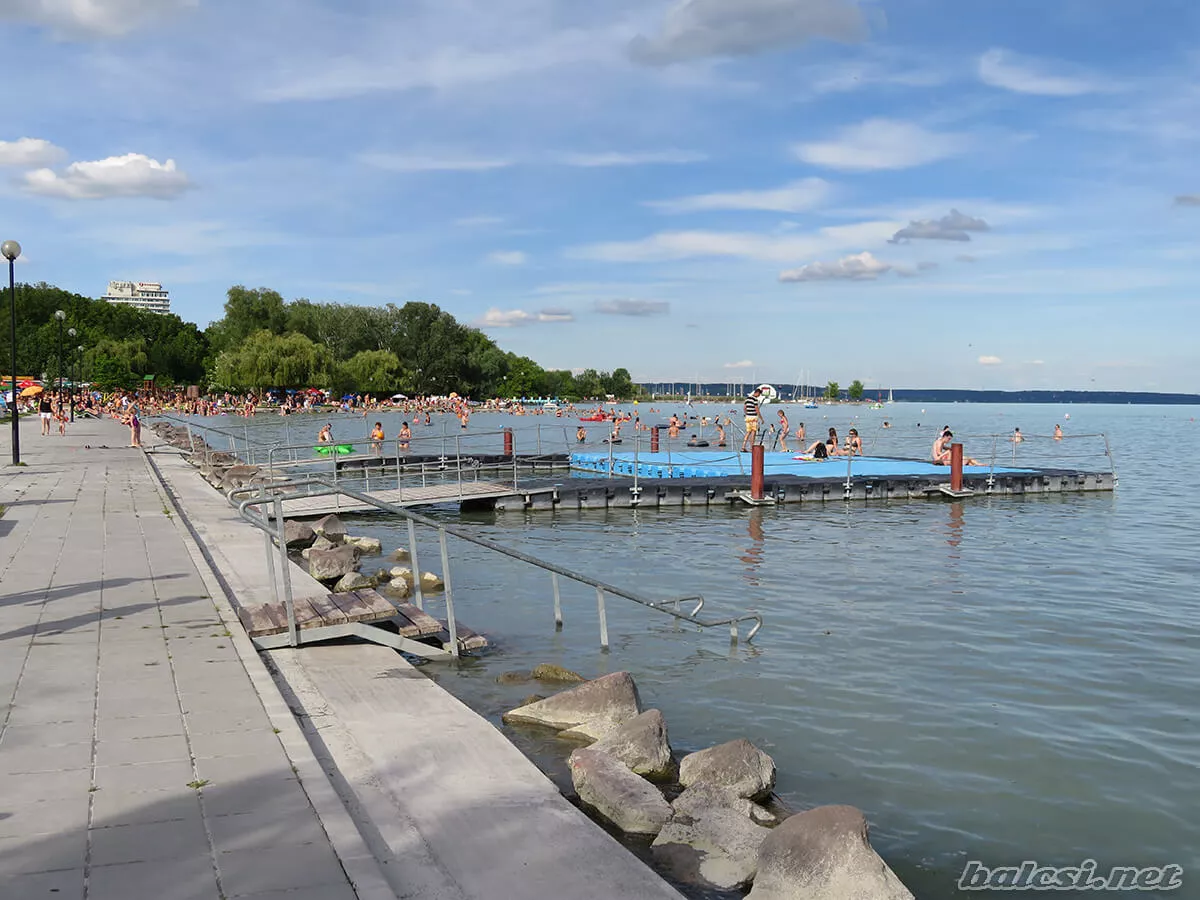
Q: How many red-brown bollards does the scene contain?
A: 4